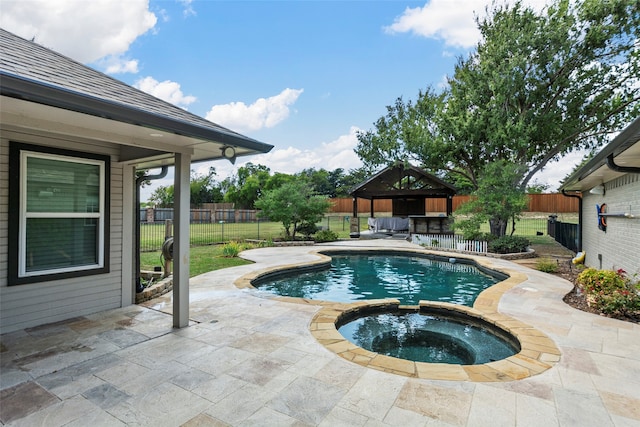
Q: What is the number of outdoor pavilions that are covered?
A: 1